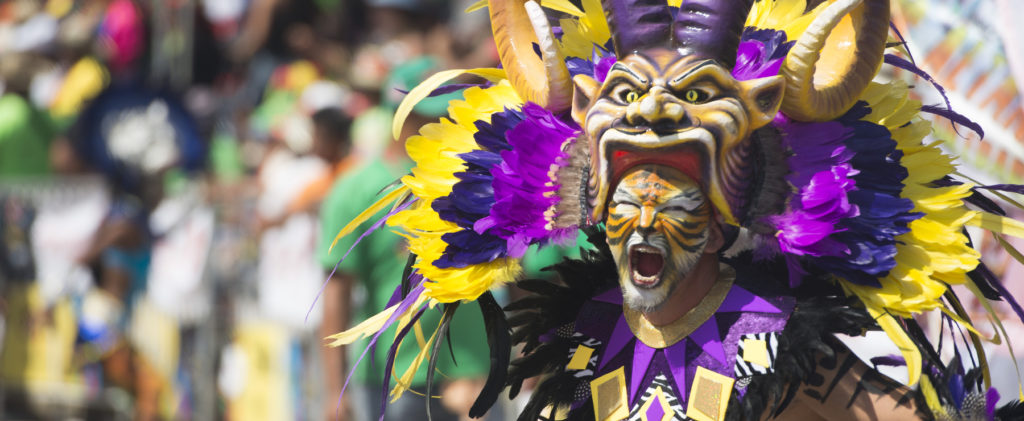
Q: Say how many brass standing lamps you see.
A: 0